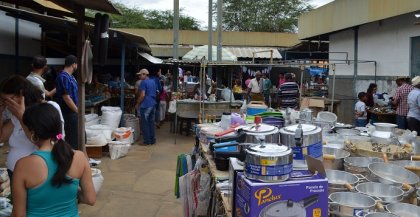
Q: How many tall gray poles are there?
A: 3